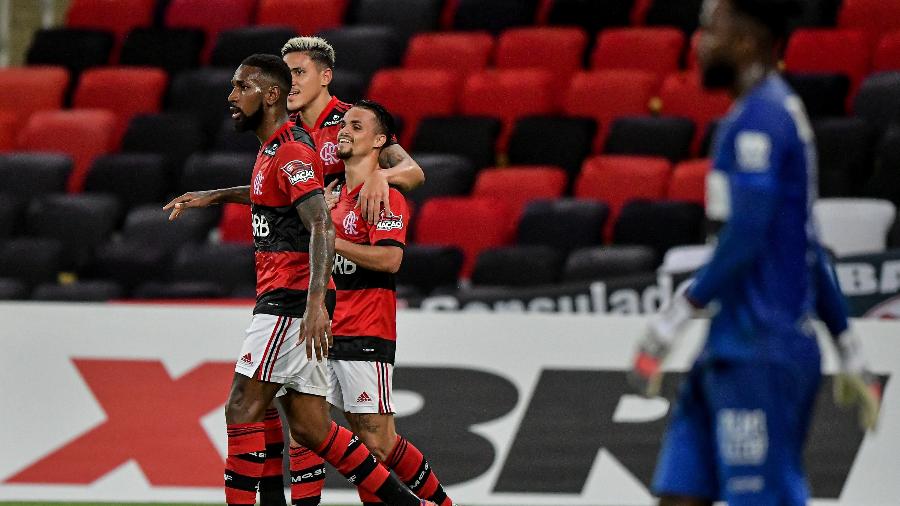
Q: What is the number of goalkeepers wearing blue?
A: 1